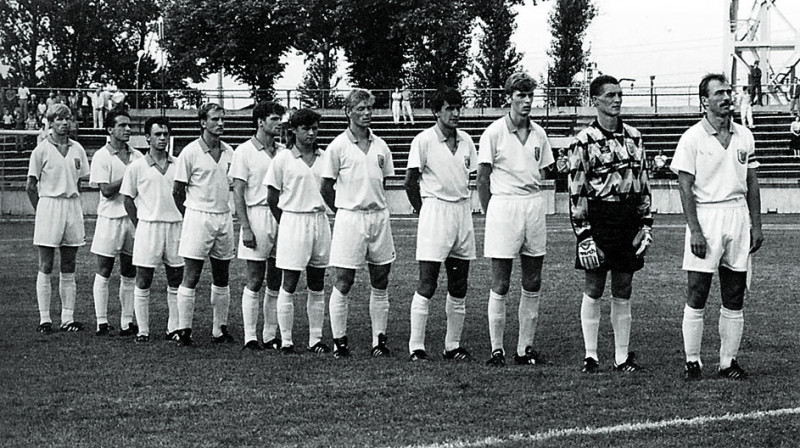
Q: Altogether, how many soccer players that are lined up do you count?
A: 11